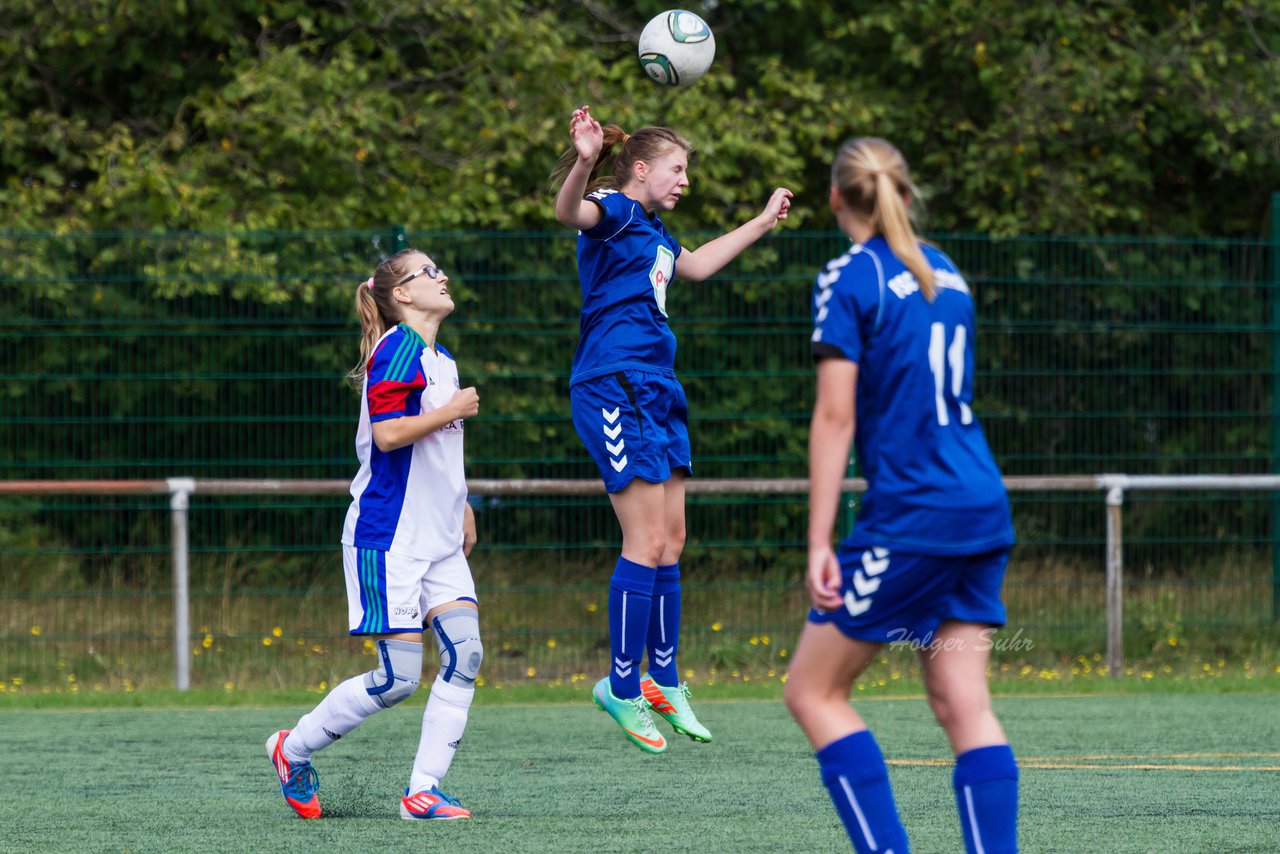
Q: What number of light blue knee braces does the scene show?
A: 2